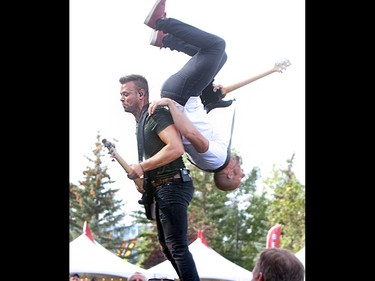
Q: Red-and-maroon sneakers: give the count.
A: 2